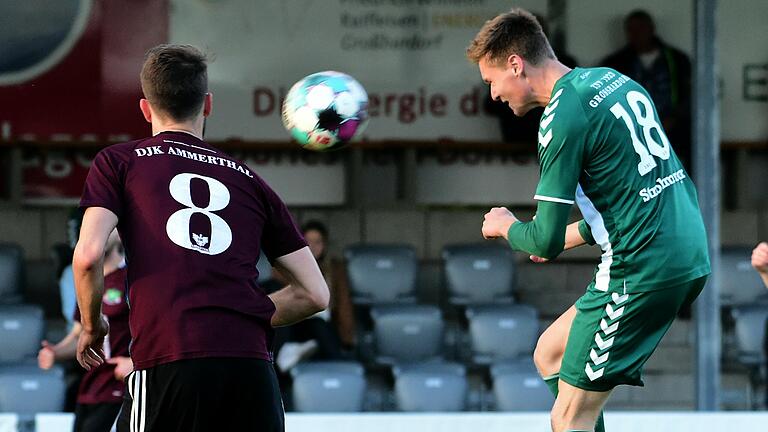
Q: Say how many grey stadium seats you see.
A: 12